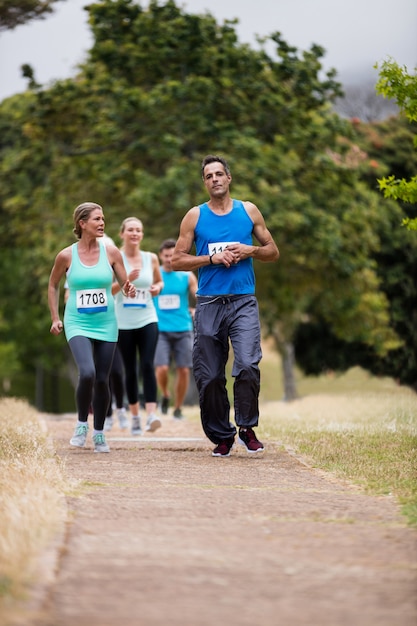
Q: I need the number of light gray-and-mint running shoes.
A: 2